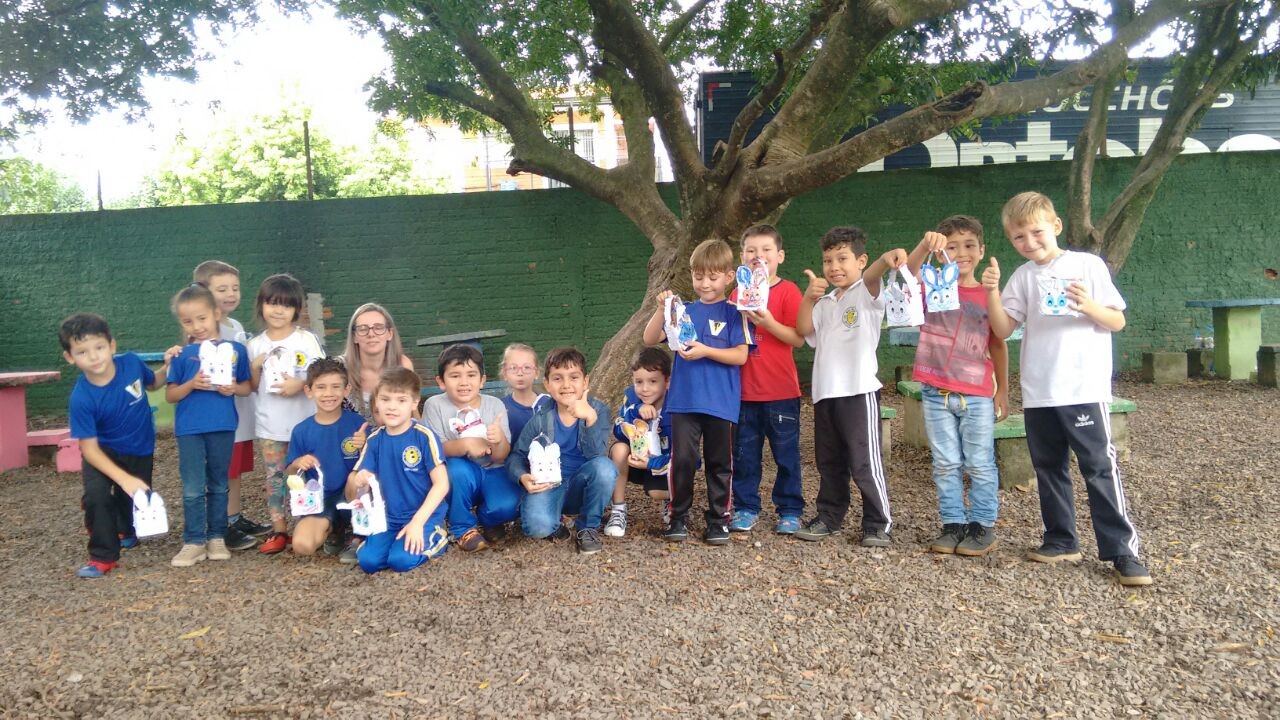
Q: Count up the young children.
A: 15